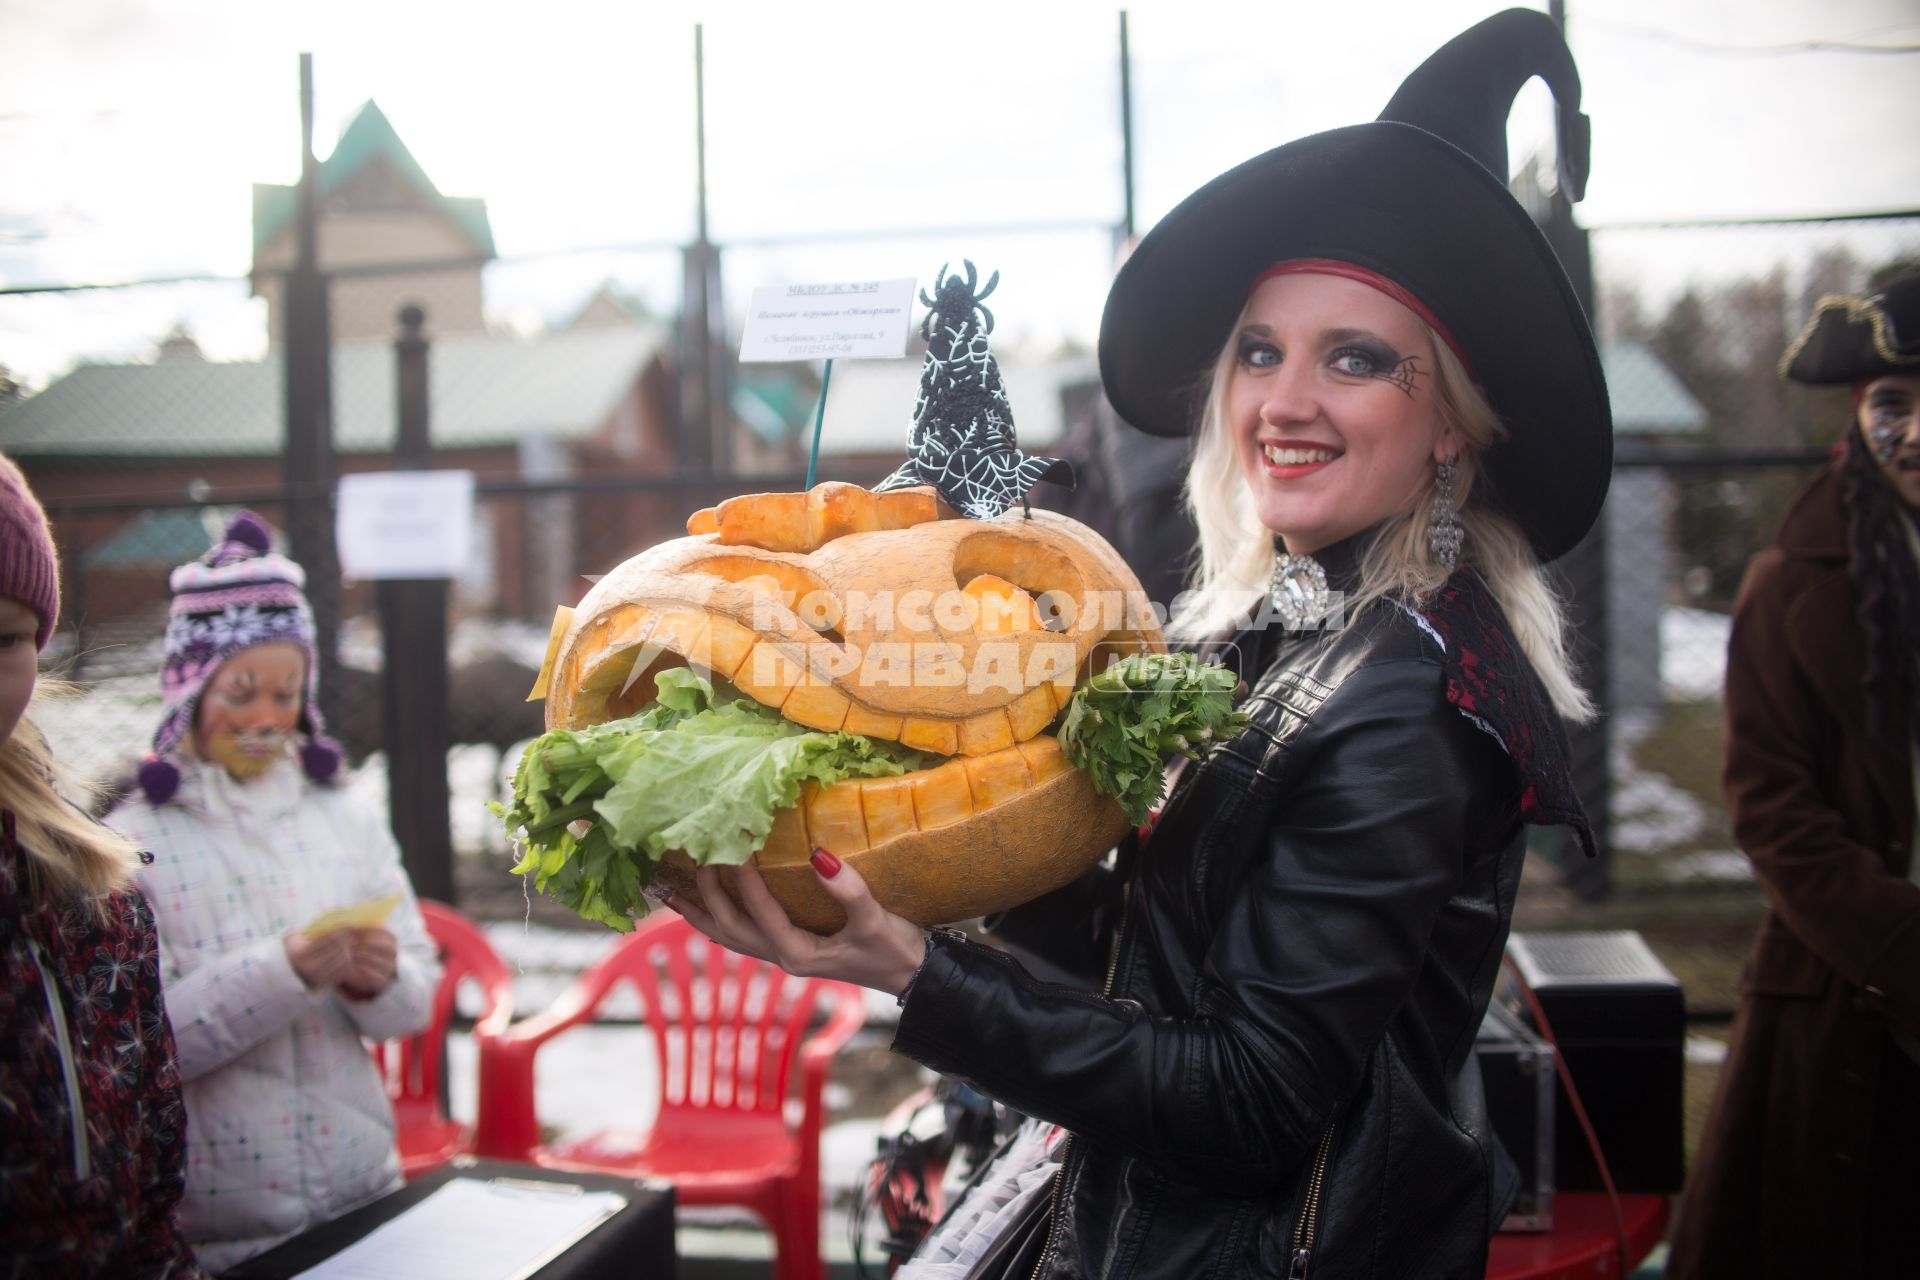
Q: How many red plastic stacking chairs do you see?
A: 2